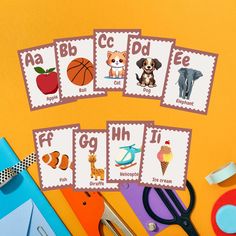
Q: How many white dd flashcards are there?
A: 1